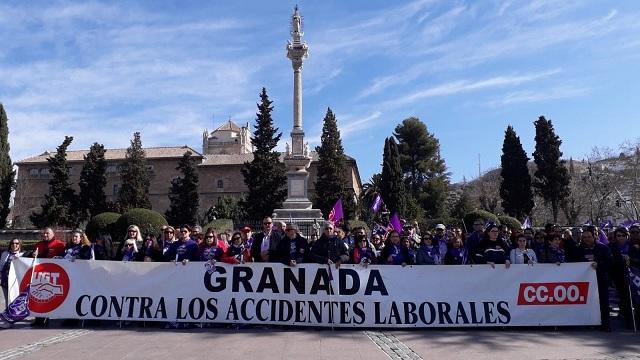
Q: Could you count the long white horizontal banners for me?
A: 1